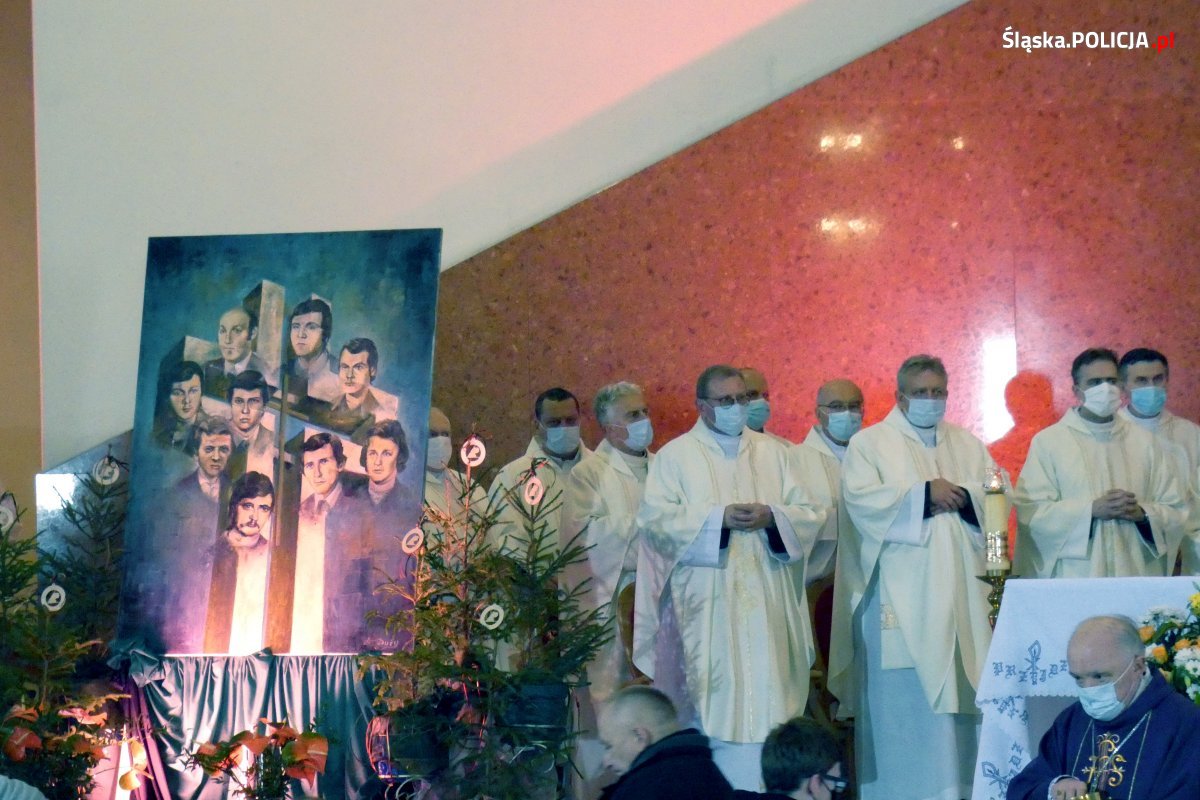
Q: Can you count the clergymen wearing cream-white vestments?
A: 9